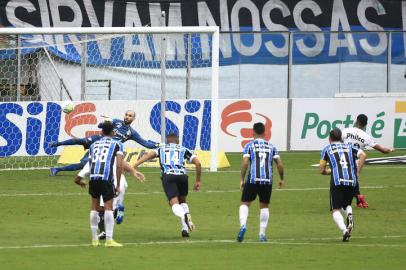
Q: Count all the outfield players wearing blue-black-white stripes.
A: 4